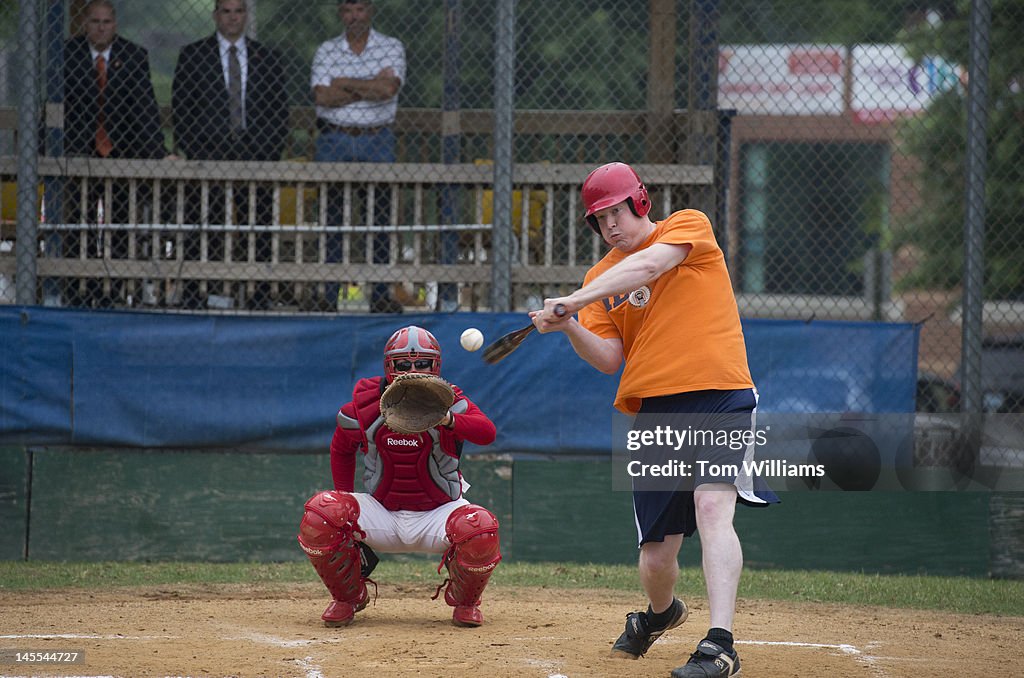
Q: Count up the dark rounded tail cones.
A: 0